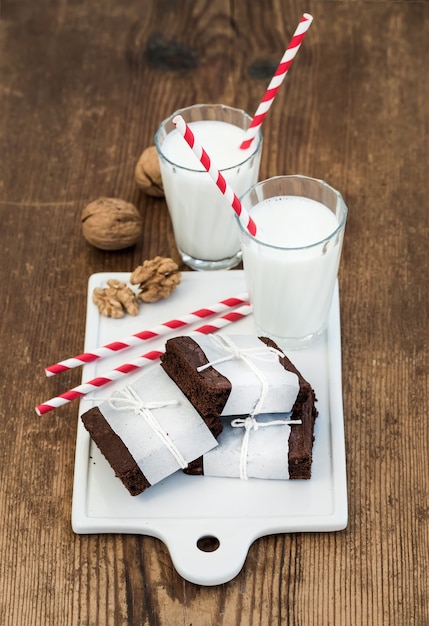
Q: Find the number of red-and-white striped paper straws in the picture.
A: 4